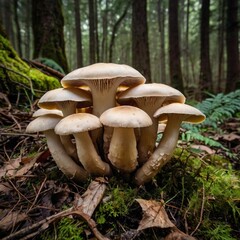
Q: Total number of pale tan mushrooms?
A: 8